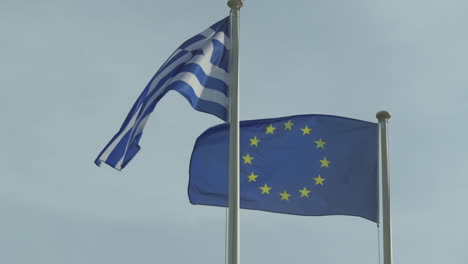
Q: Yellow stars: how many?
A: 12